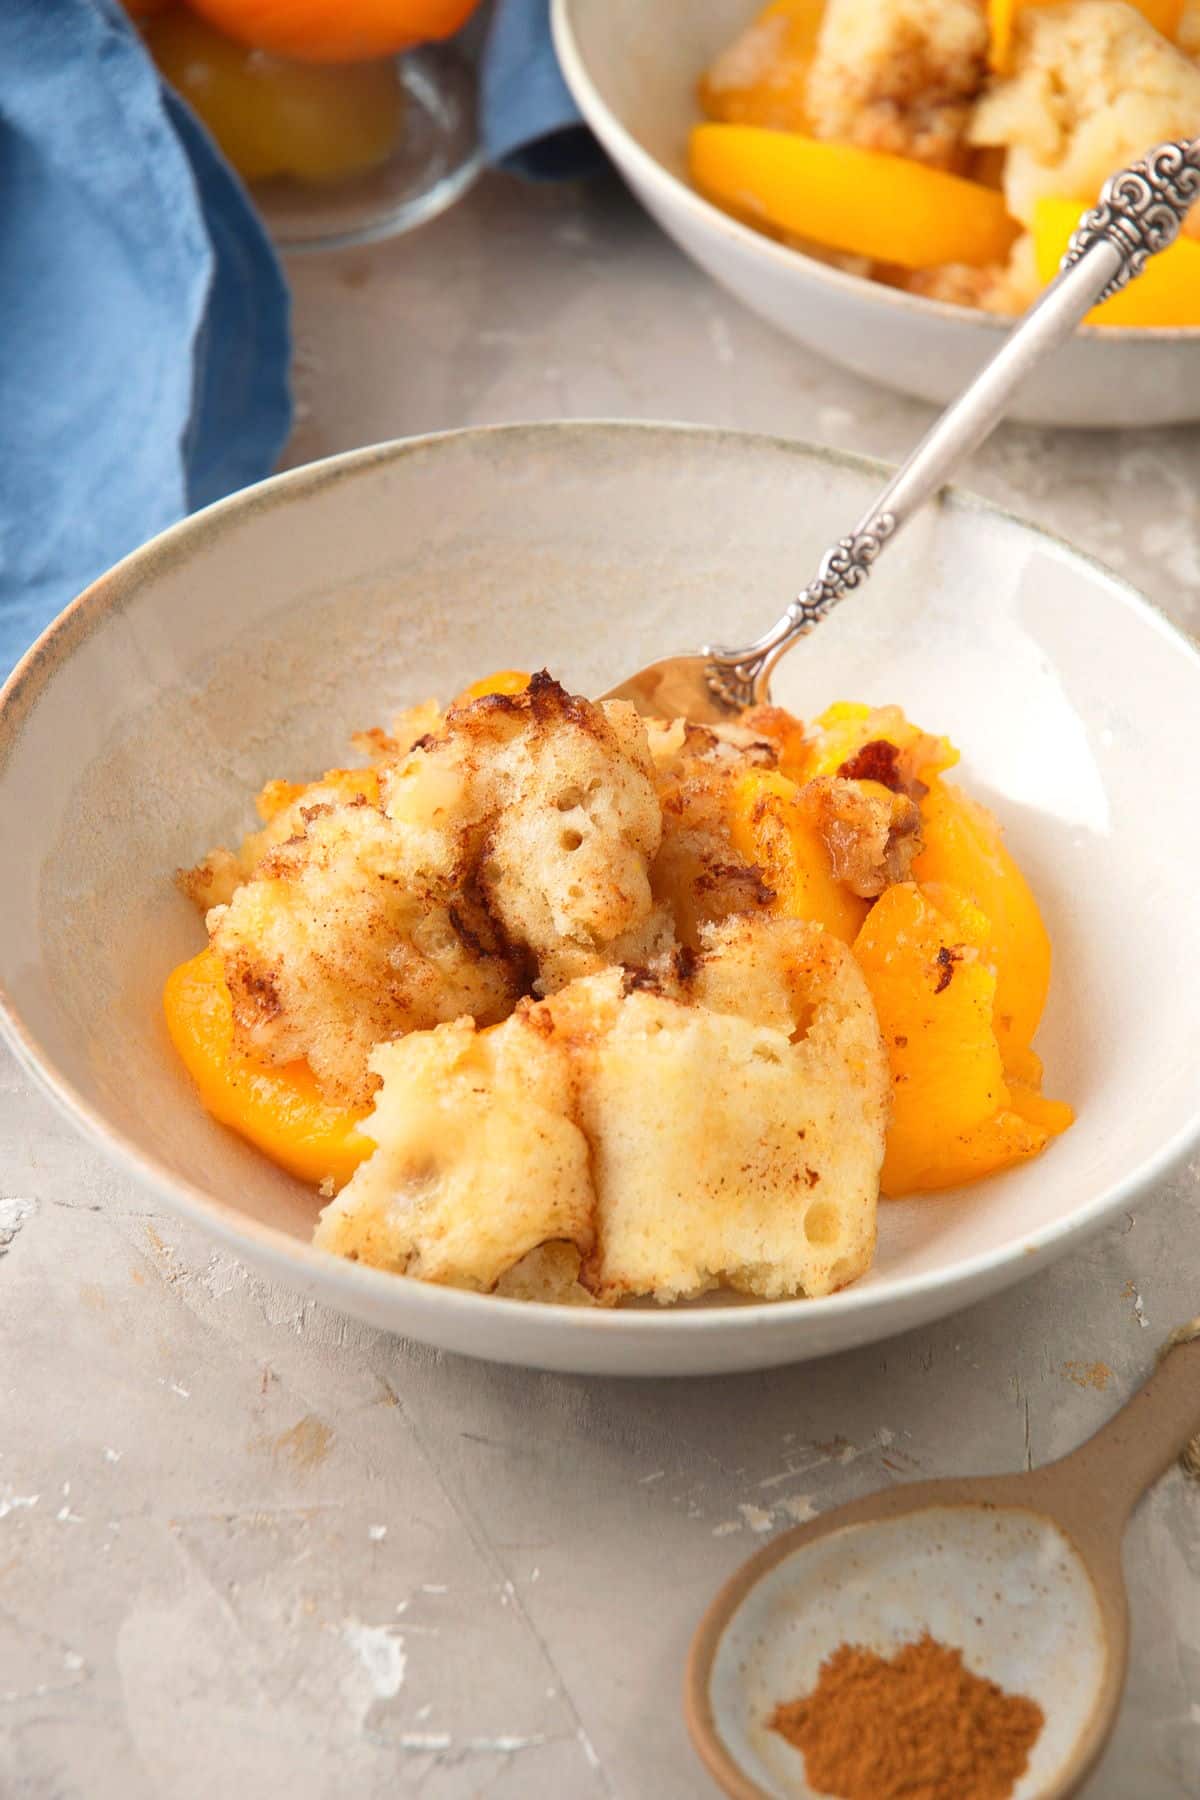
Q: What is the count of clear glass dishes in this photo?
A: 1